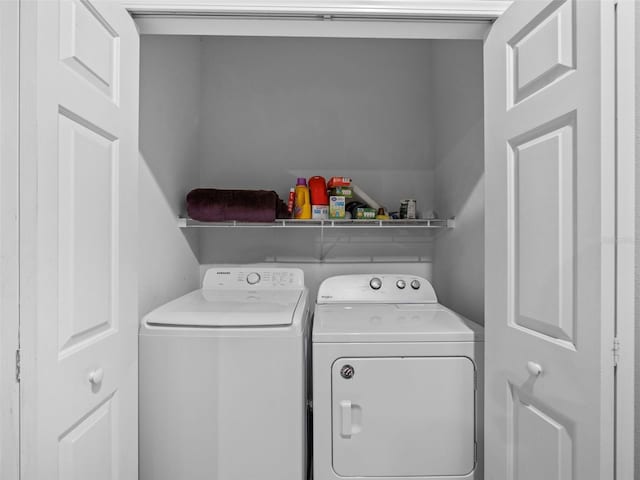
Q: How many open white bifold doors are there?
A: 2